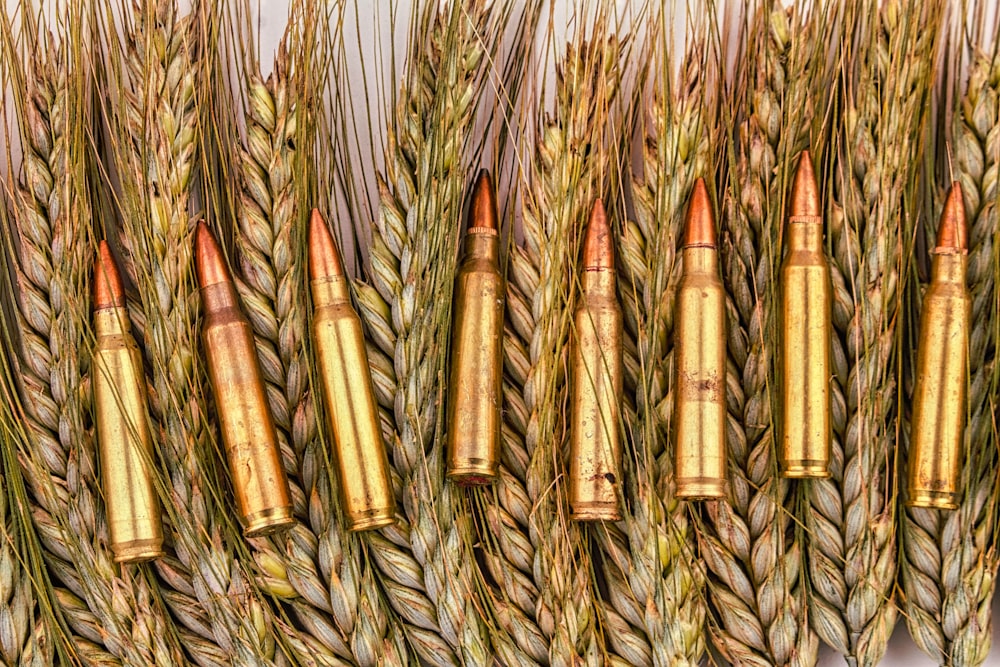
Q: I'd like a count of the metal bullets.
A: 8